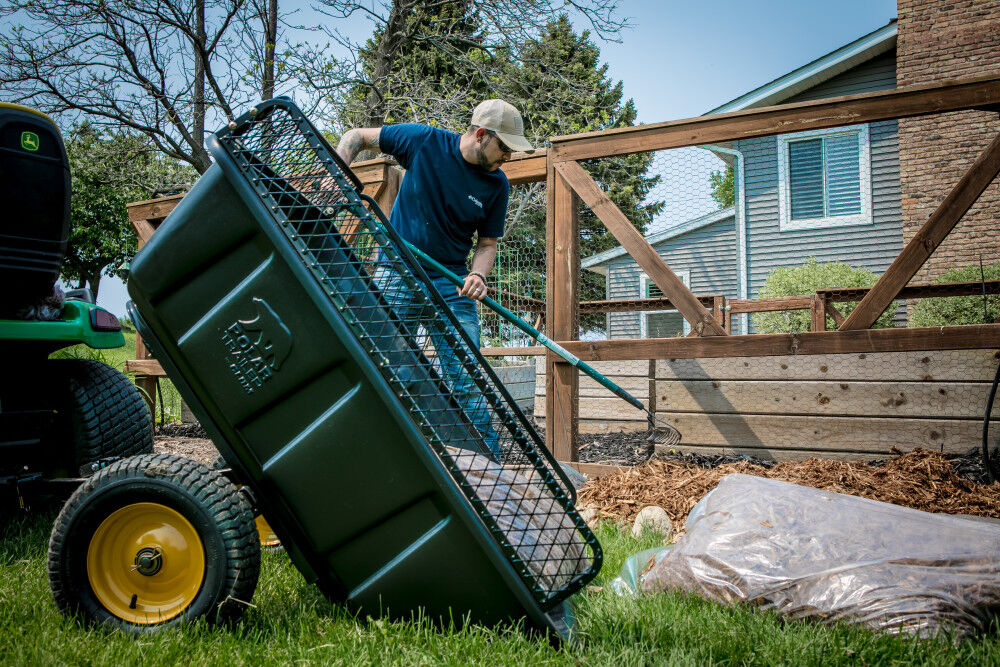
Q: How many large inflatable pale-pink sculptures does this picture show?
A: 0